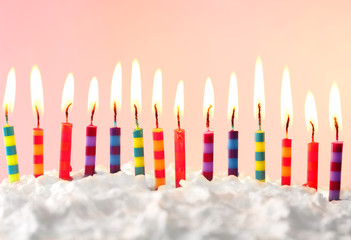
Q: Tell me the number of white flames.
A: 14